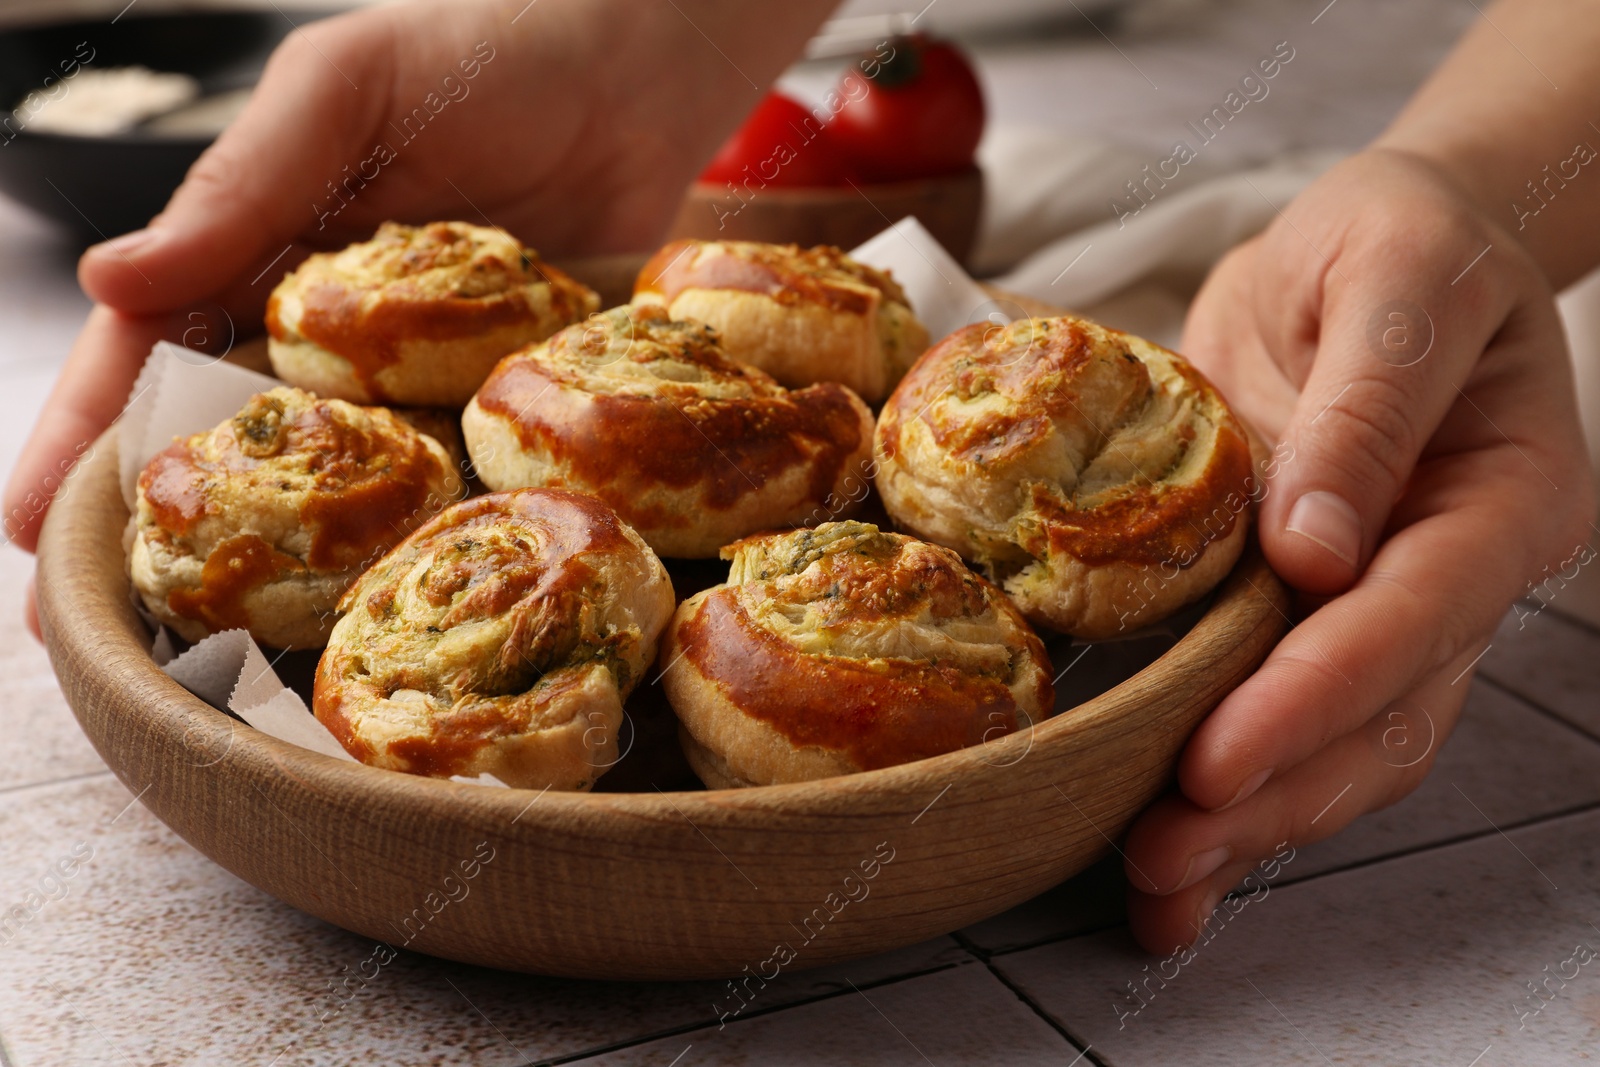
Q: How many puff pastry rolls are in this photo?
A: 7